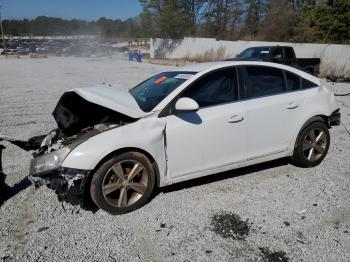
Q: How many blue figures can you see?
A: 2